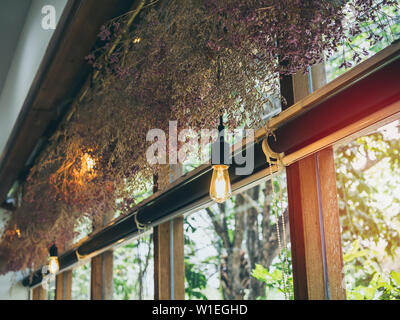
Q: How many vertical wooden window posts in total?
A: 5